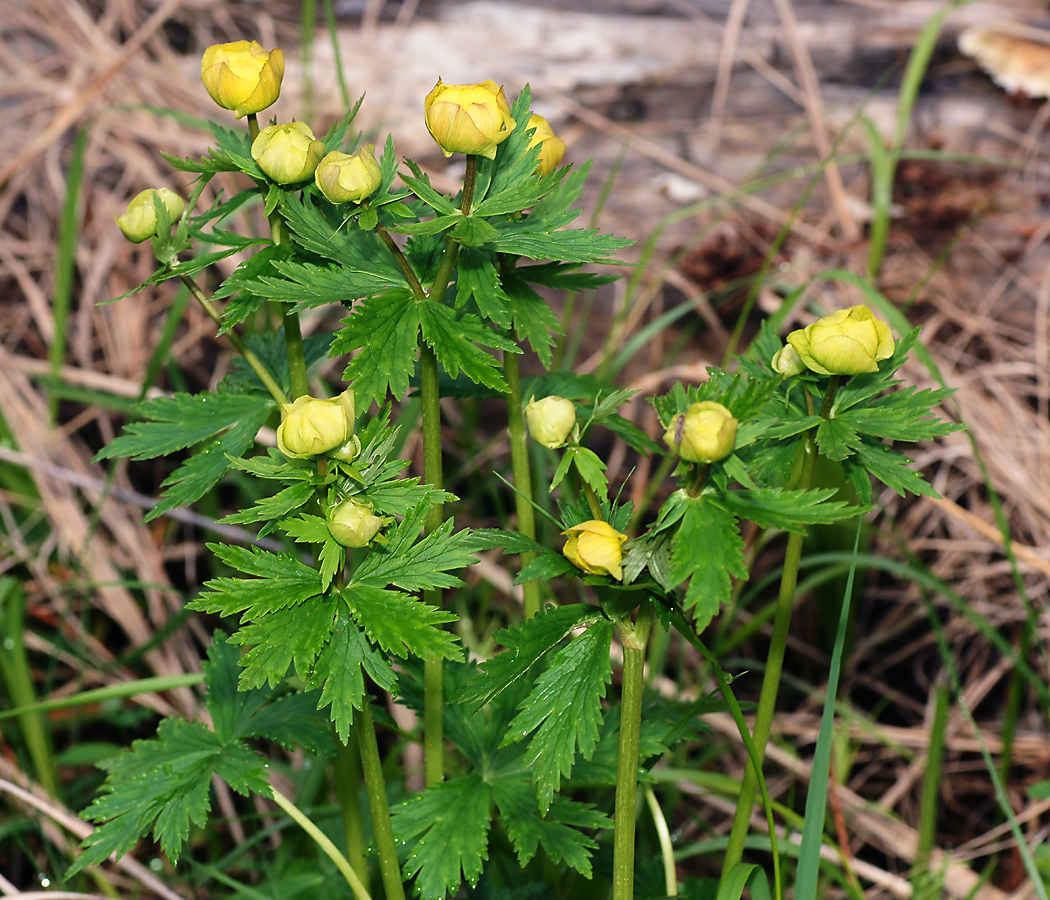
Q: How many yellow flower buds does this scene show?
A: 14